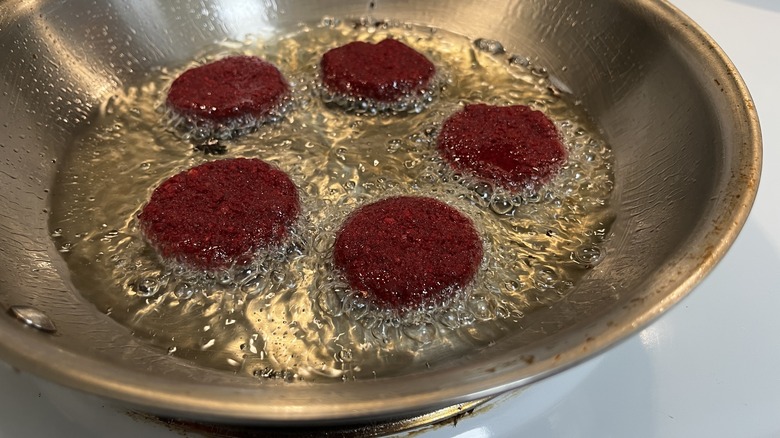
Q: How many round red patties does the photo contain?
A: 5